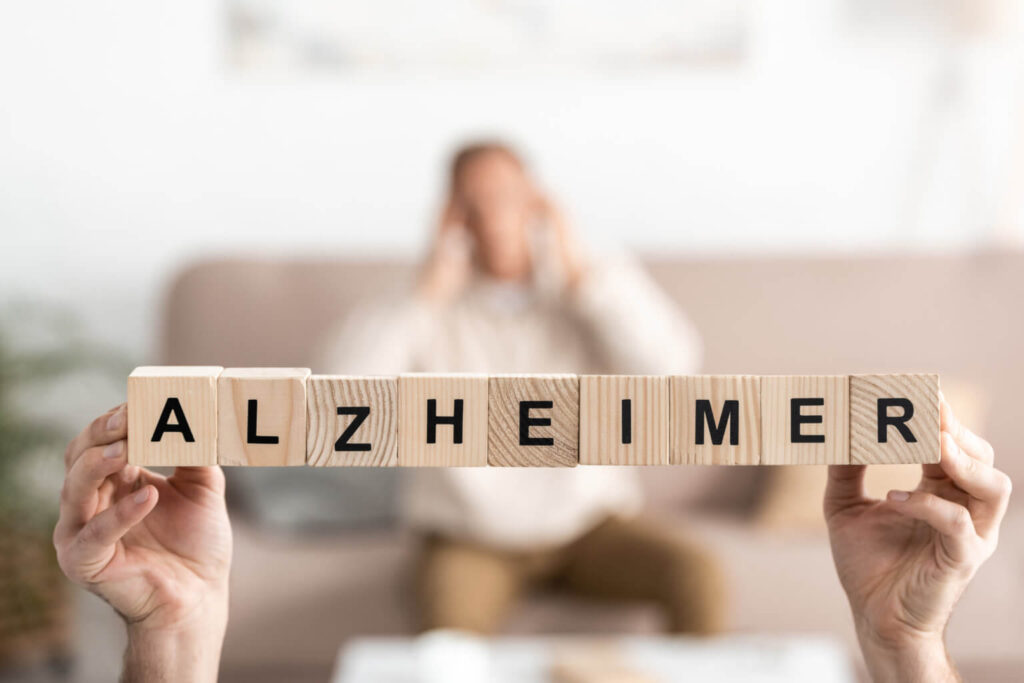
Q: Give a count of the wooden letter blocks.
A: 9